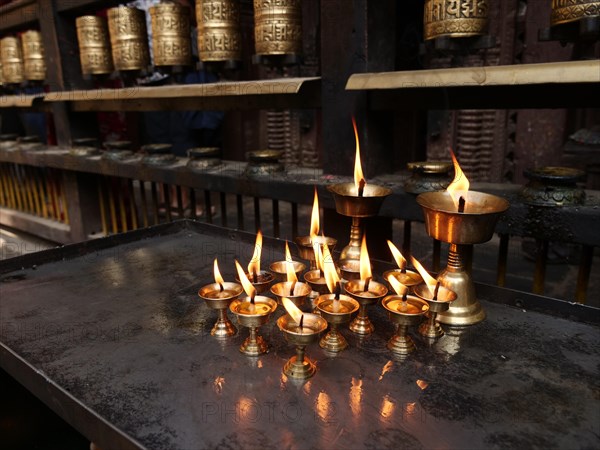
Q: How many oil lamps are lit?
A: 14